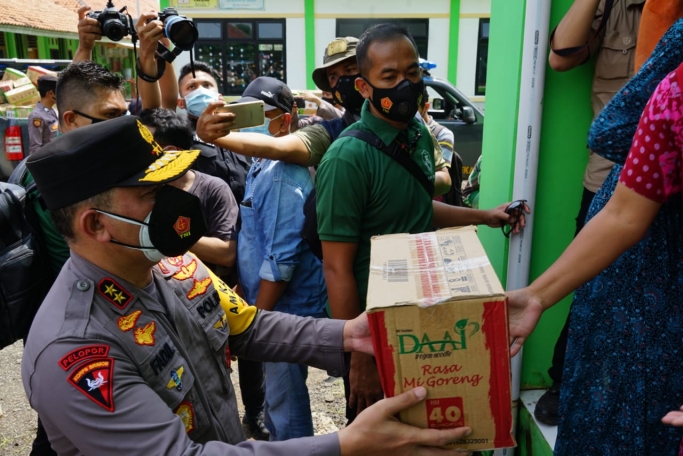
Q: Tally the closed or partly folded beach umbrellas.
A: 0